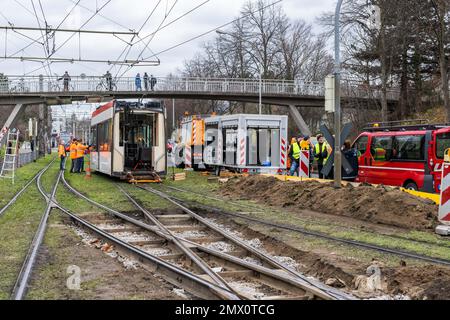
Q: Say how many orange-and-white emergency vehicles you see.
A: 1